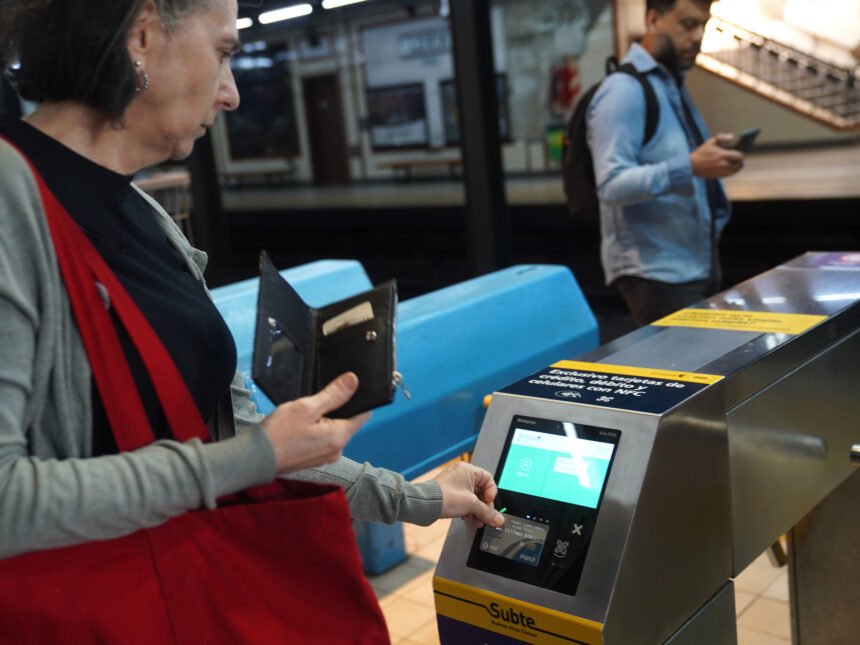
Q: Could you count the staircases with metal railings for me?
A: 1